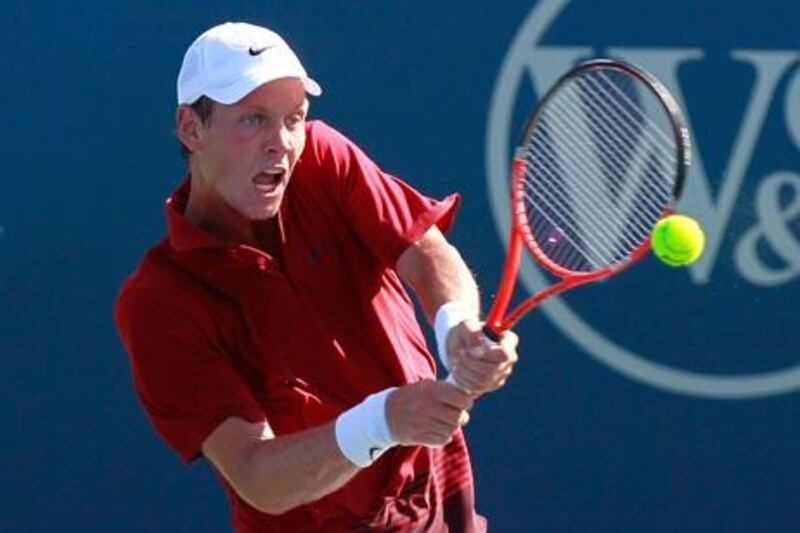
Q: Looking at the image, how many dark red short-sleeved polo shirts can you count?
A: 1